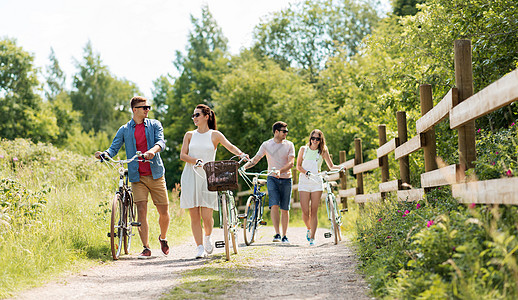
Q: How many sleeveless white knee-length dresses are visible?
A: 1